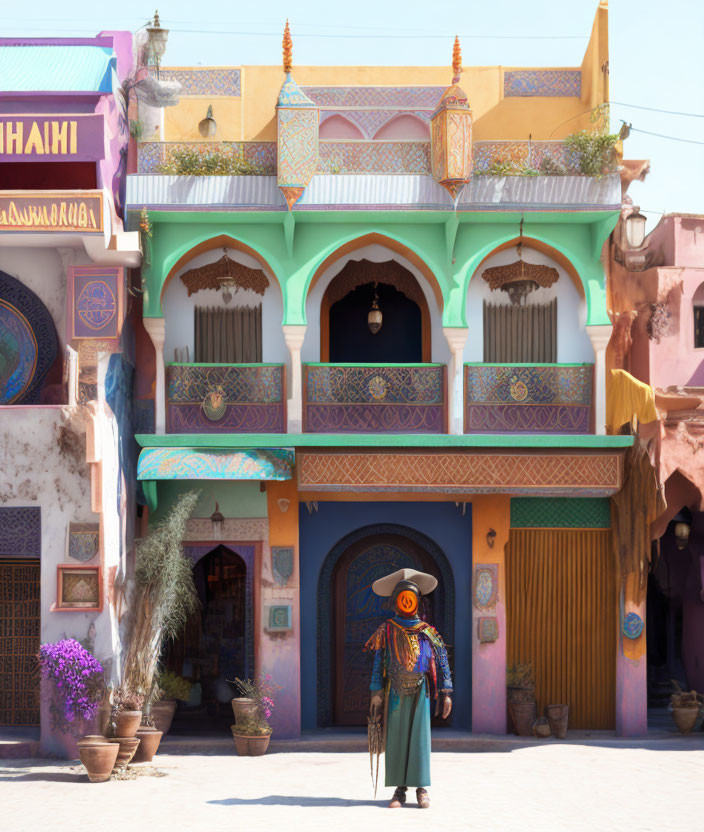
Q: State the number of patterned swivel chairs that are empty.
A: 0